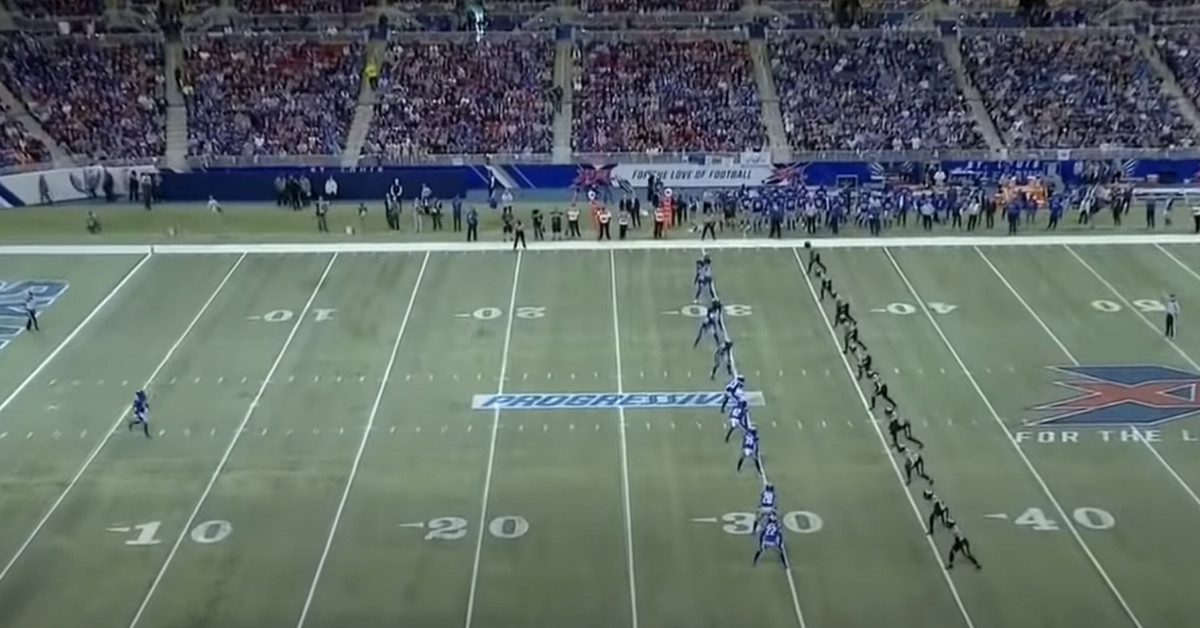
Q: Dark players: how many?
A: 10